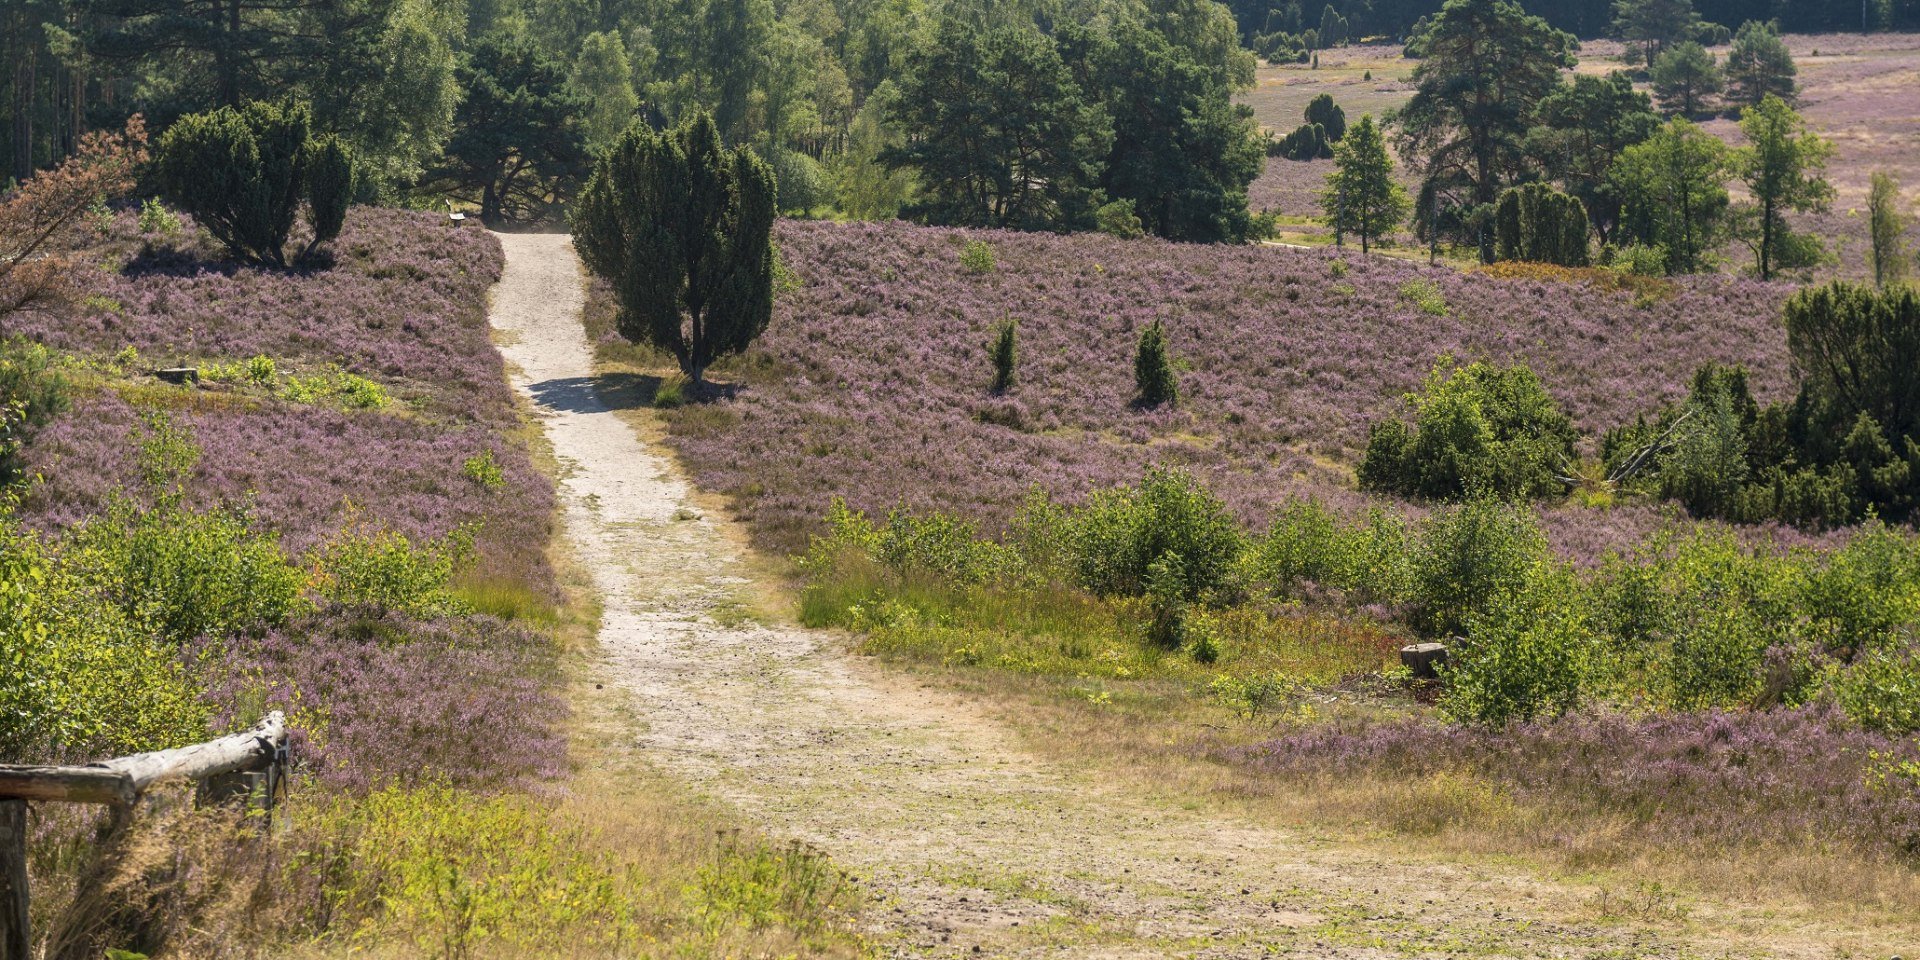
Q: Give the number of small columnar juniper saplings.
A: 2